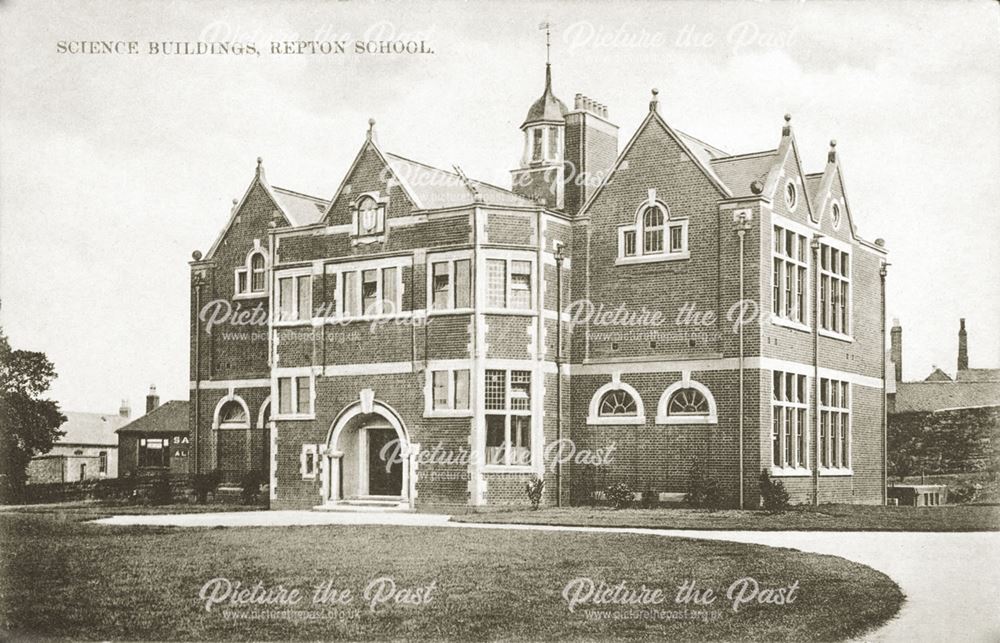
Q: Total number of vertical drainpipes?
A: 5